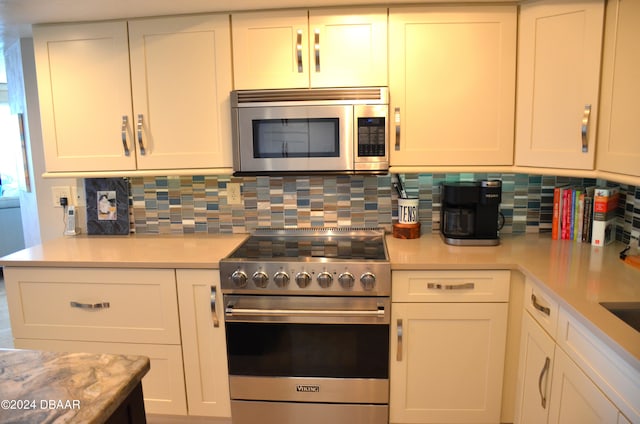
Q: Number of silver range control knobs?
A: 7